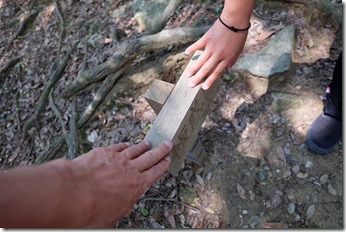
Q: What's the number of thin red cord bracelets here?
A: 0